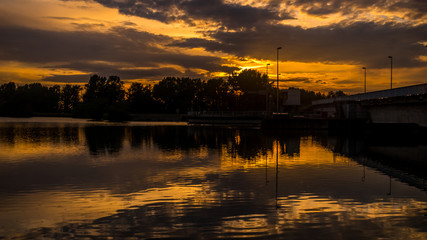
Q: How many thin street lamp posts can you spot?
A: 4